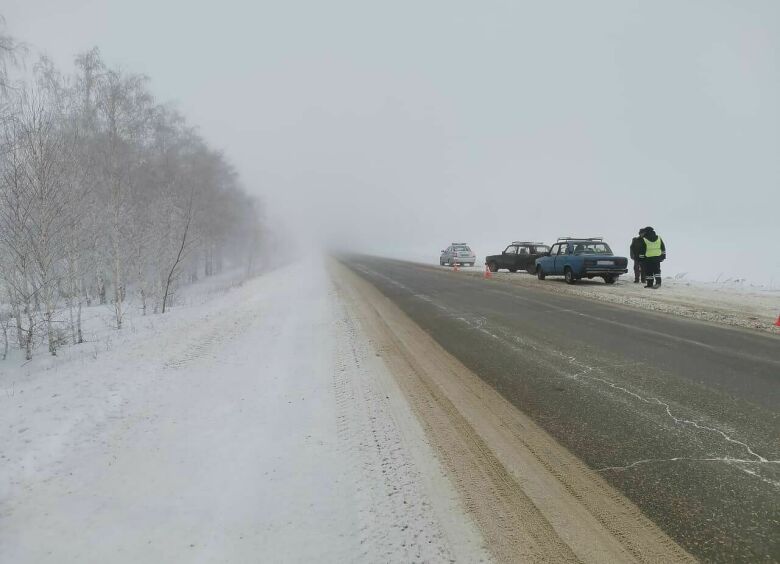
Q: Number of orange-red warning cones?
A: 3